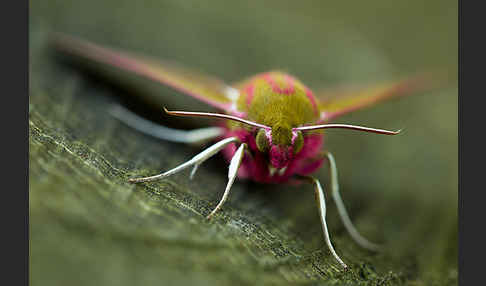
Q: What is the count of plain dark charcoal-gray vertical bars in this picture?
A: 2